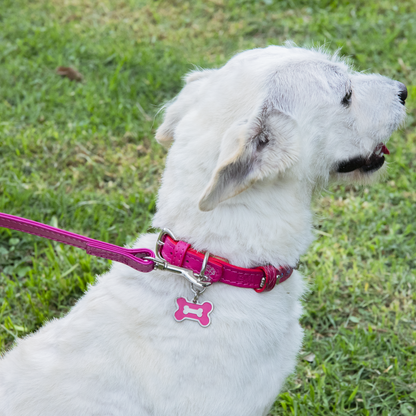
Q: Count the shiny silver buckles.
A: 1